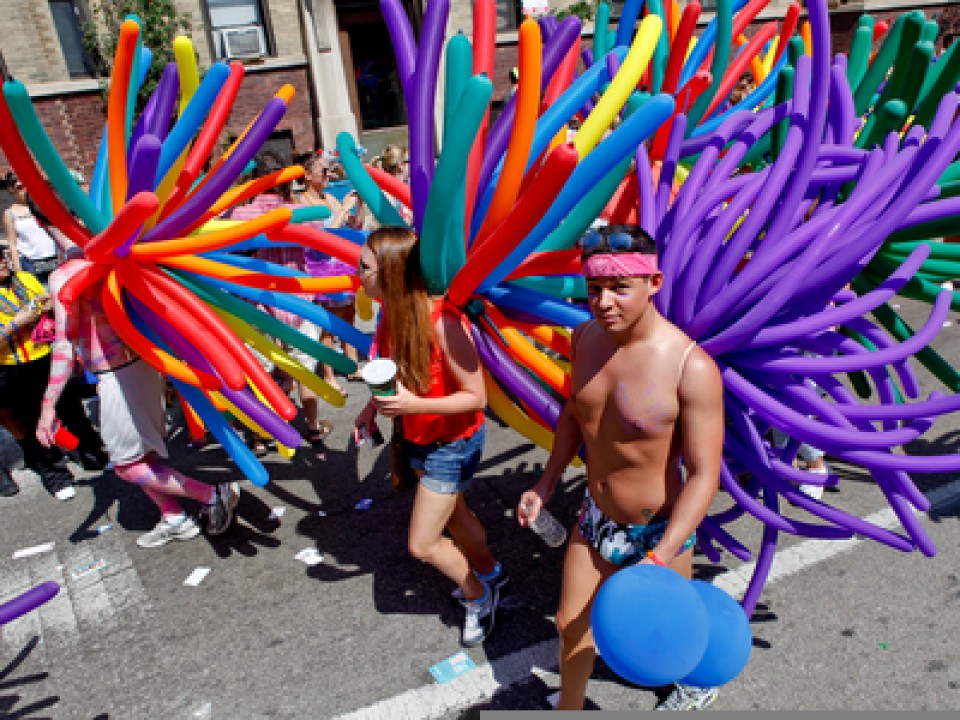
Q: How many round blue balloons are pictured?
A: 2